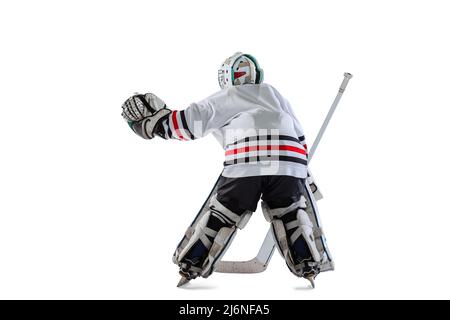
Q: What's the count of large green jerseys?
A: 0